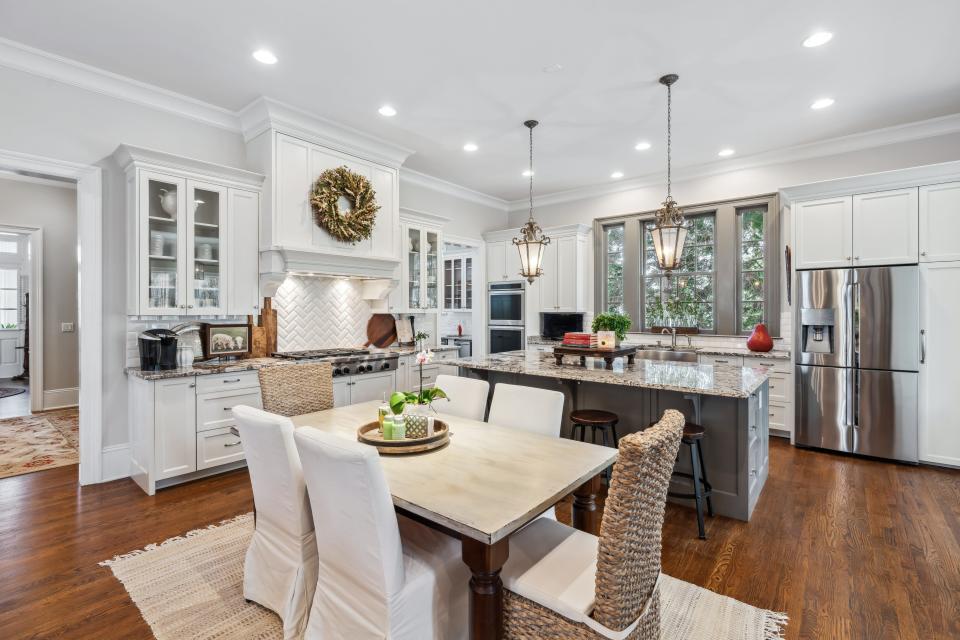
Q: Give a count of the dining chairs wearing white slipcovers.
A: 4